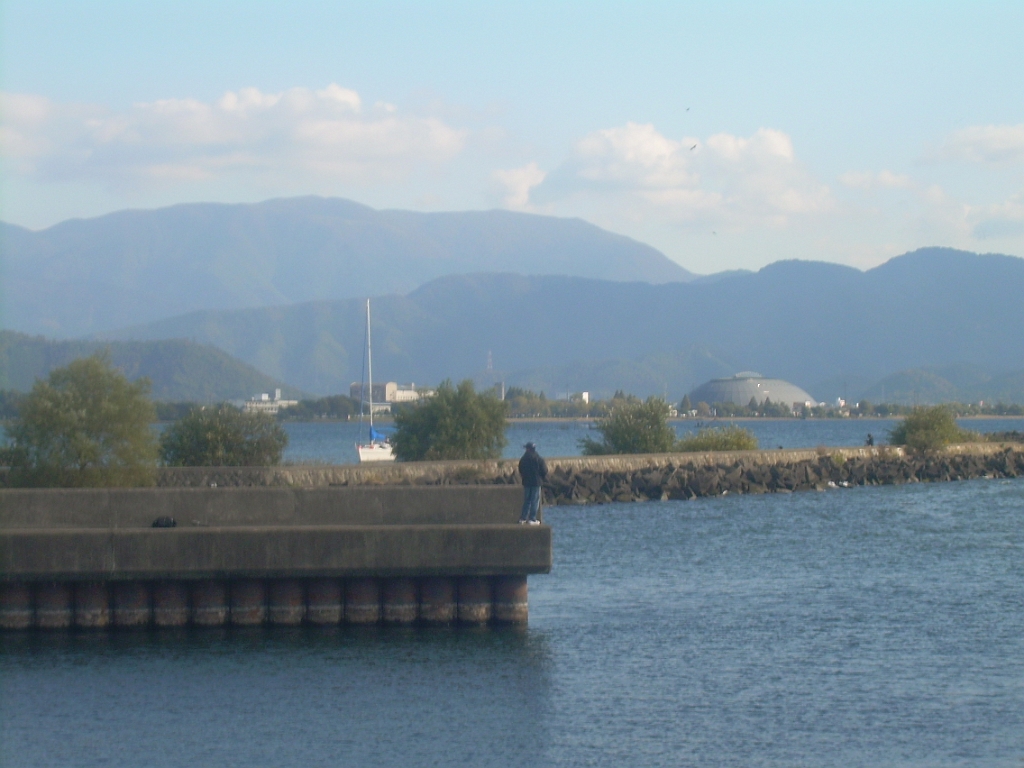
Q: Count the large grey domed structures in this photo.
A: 1